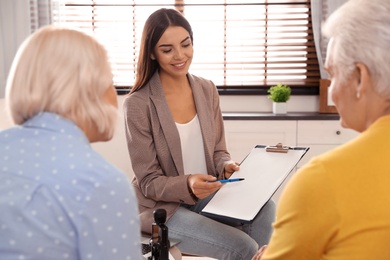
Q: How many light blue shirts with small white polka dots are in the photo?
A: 1